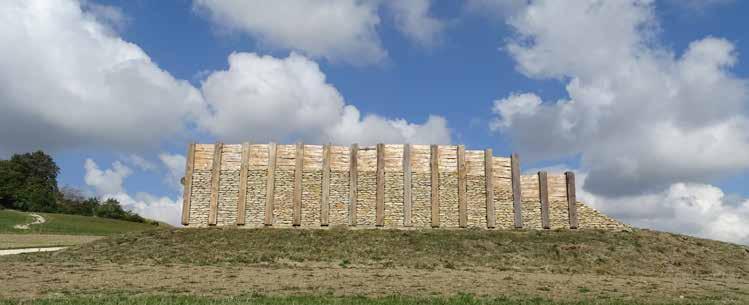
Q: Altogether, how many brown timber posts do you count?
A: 15